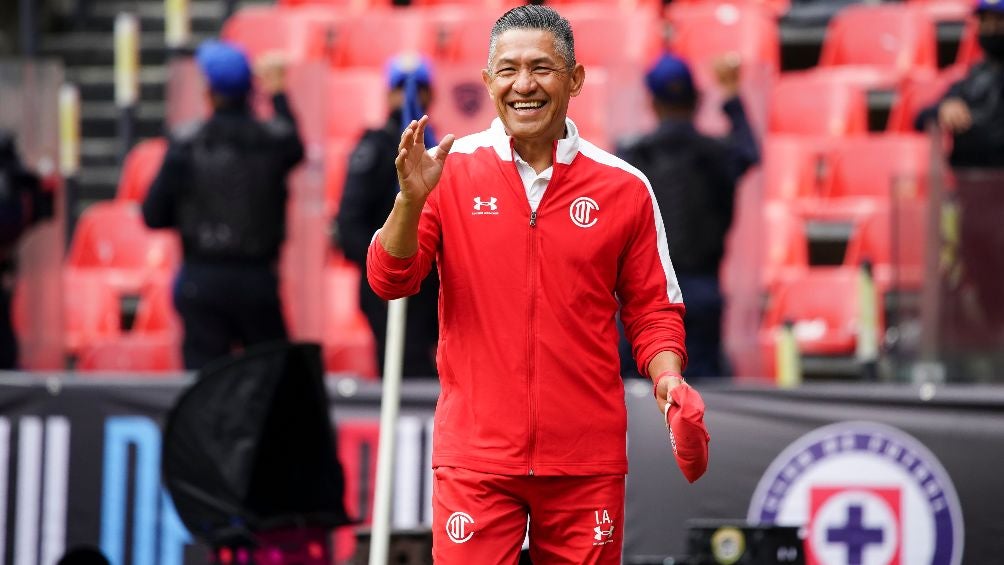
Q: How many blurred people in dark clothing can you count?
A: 5